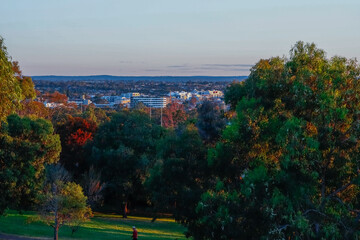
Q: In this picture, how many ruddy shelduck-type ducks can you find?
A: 0